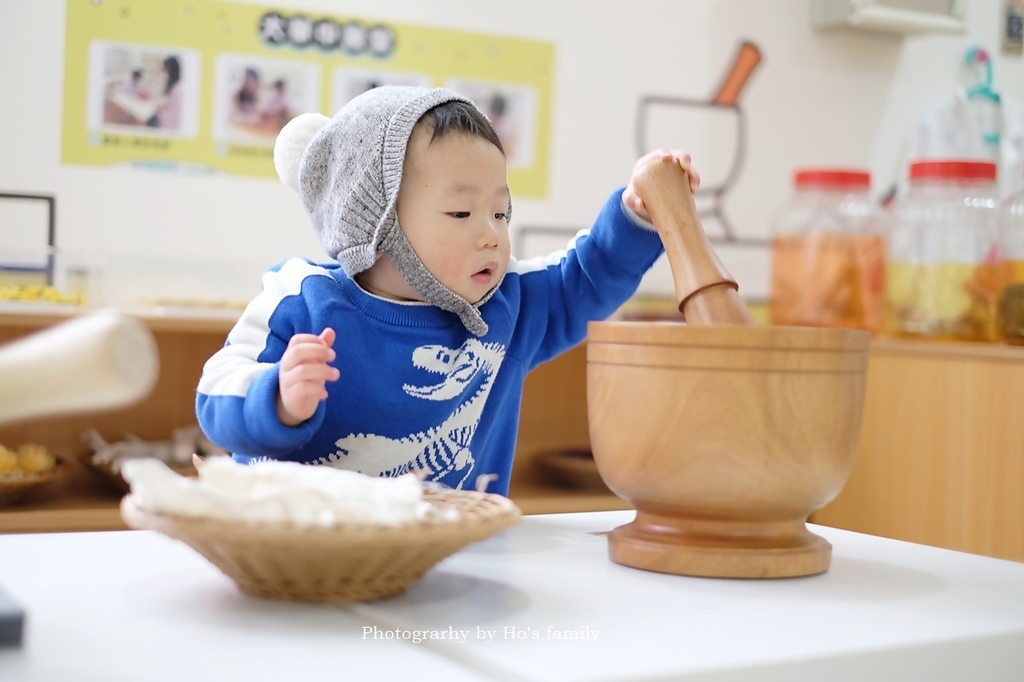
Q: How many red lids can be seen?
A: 2